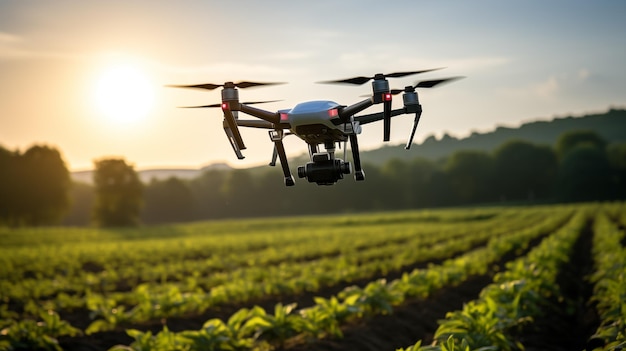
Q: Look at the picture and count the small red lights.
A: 4